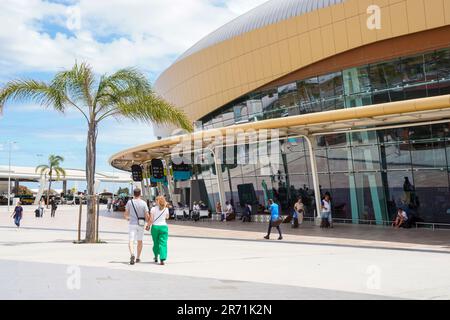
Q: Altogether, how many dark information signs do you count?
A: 3